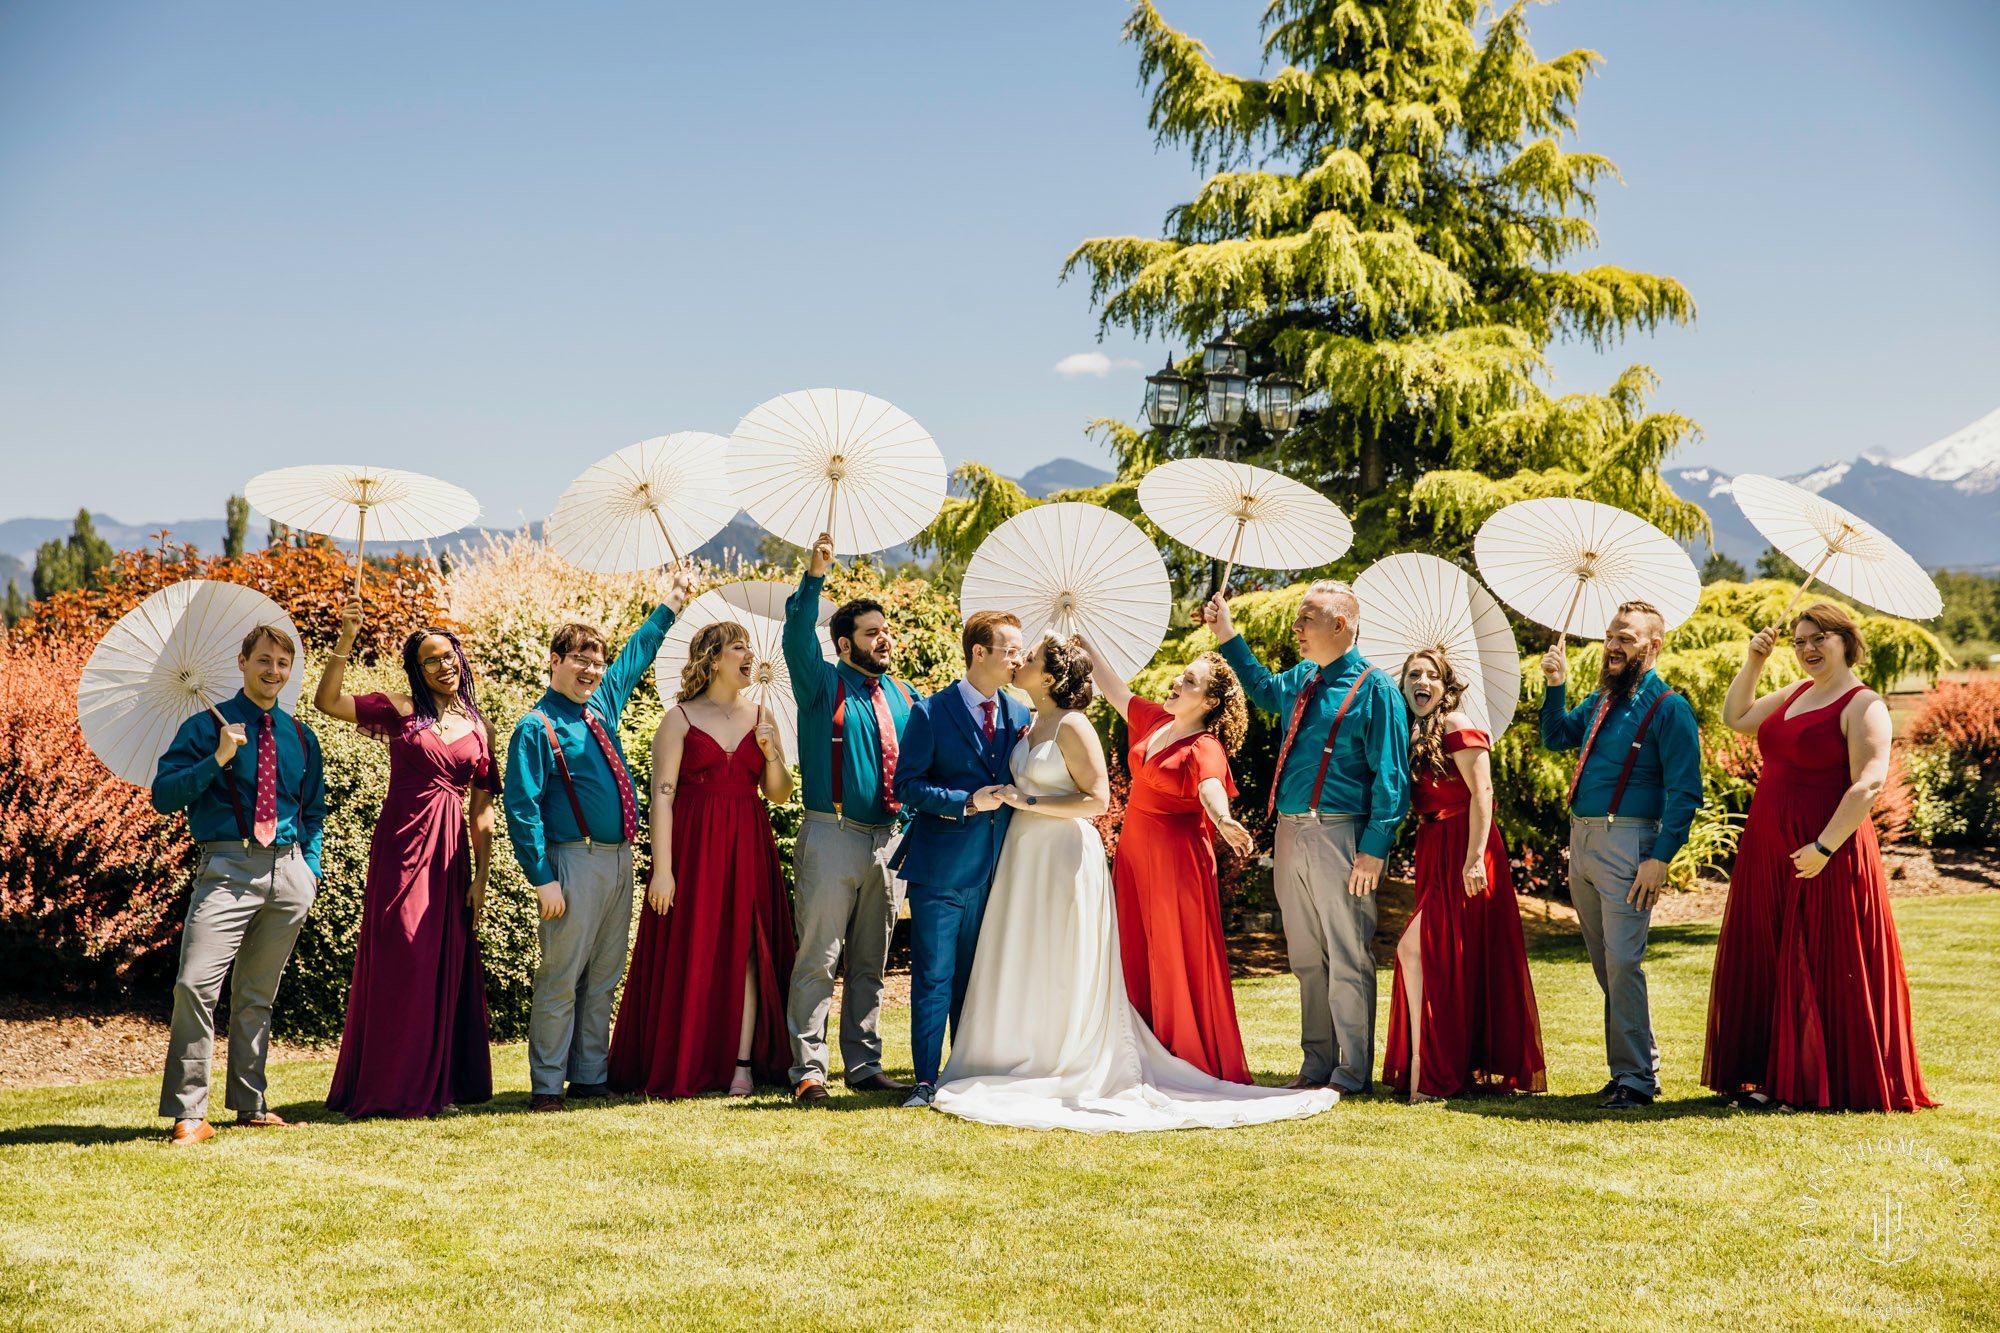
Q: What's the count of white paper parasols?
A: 10